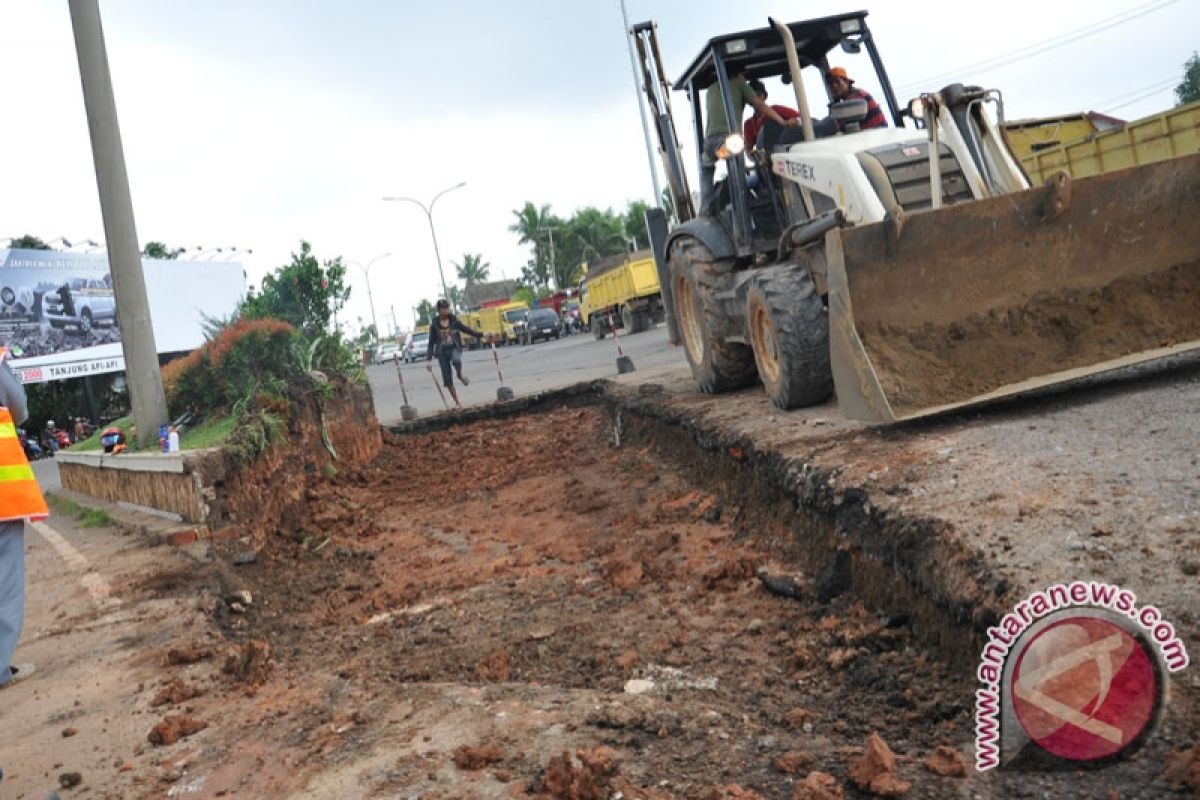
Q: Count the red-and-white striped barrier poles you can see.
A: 3